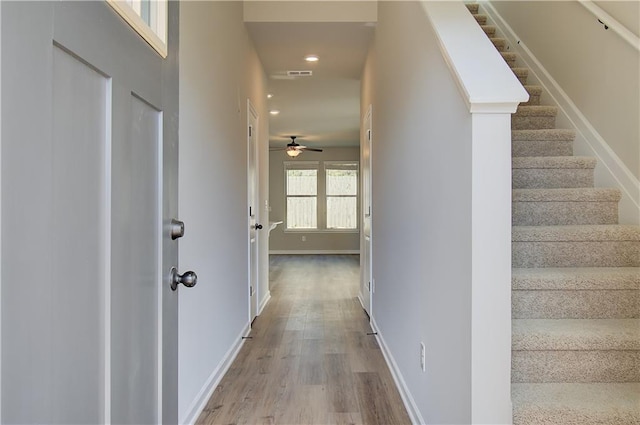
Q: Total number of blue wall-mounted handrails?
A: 0